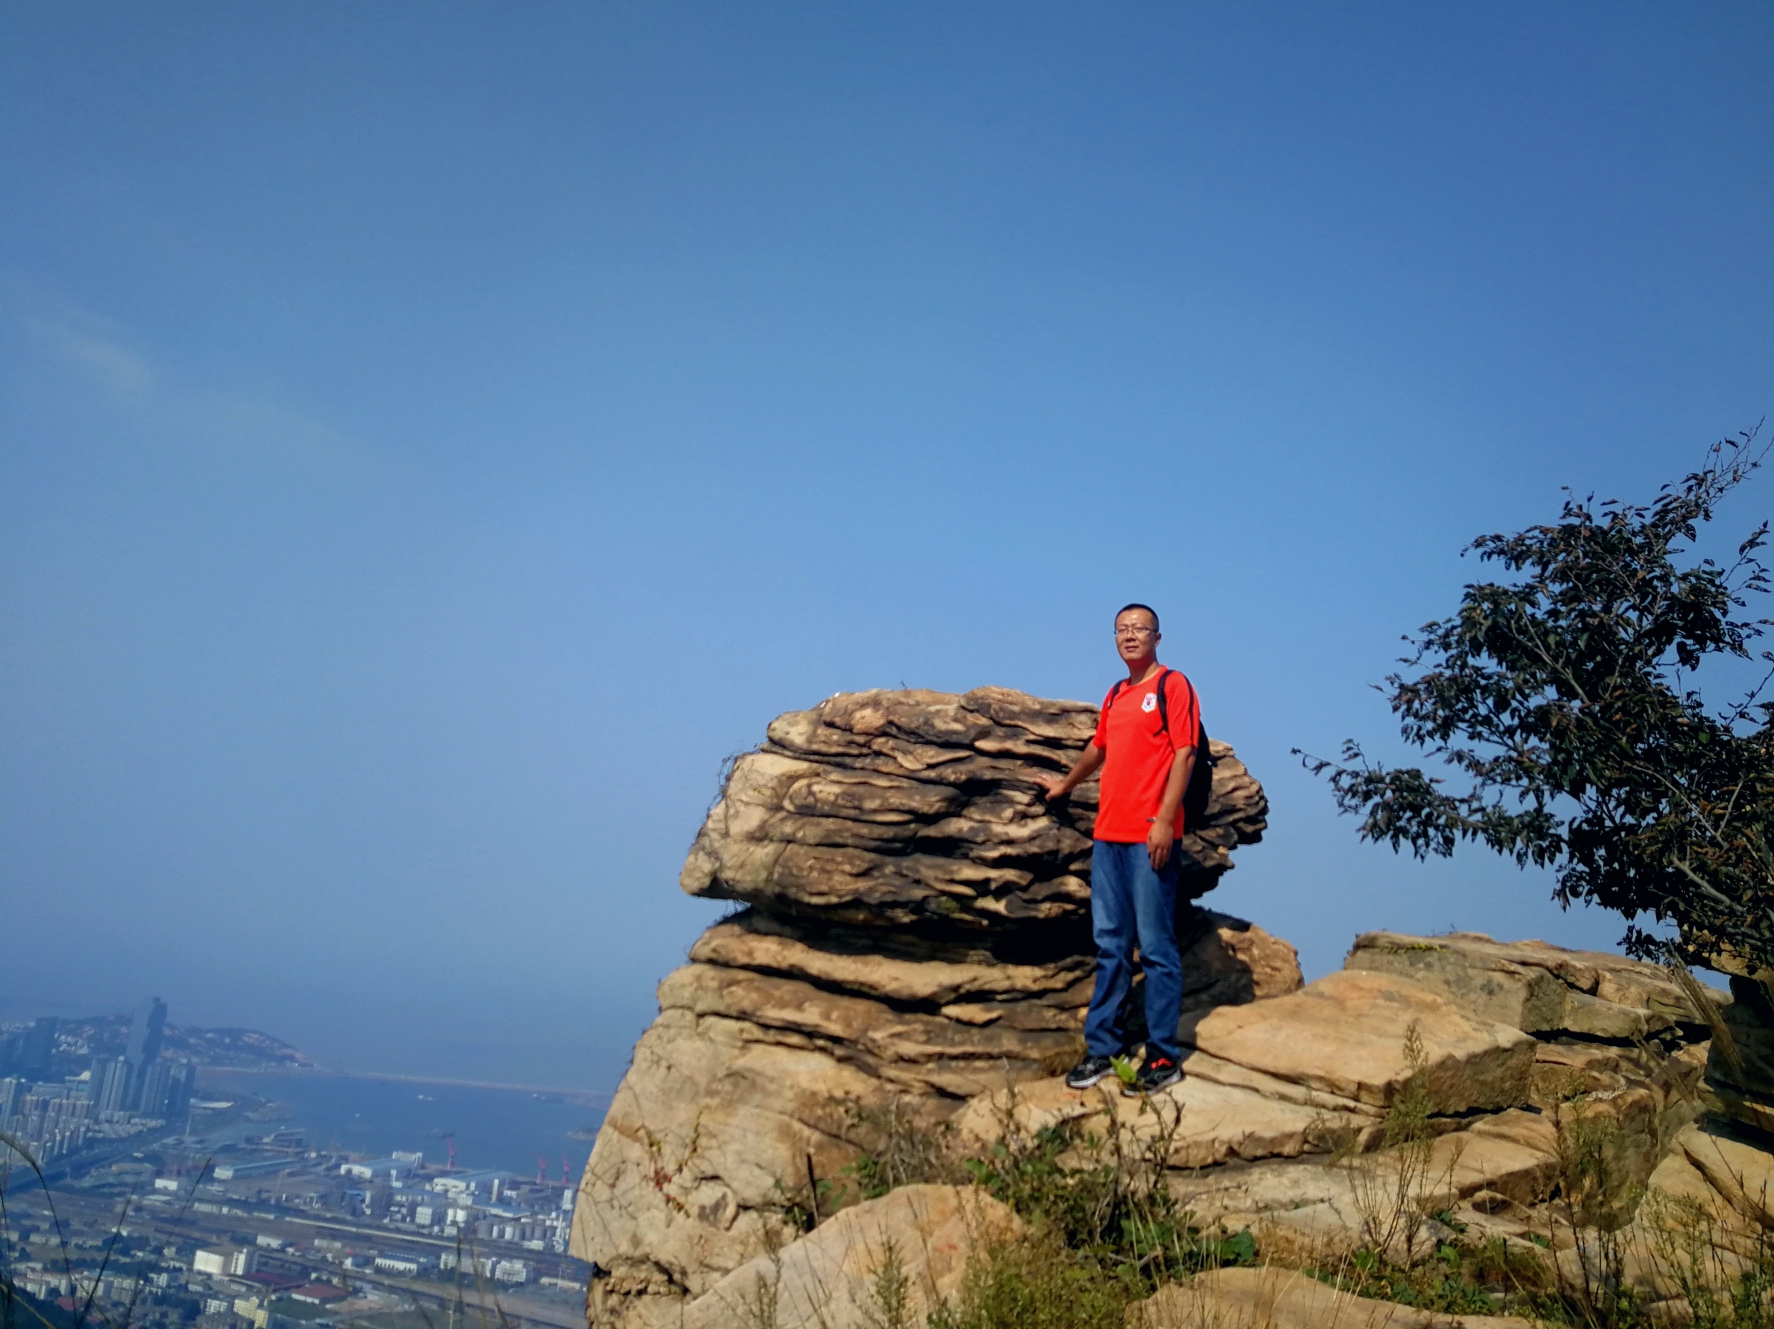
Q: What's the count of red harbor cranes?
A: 3